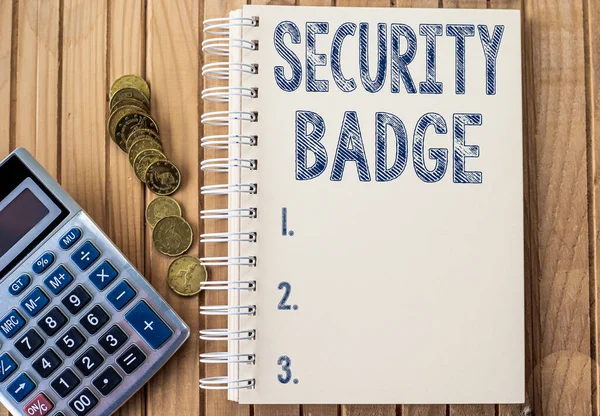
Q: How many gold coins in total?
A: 12